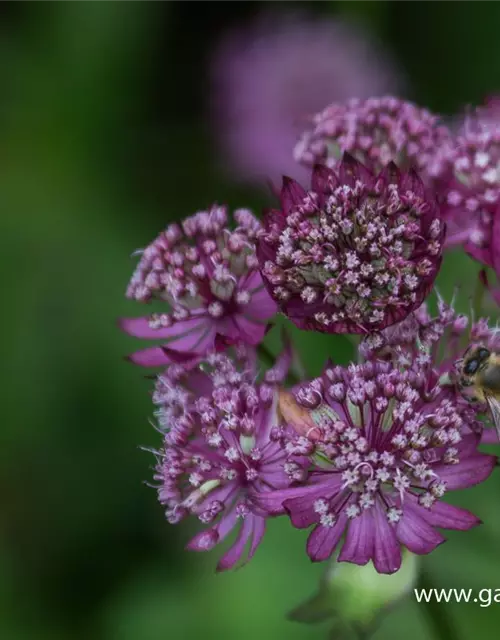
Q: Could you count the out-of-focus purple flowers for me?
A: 1